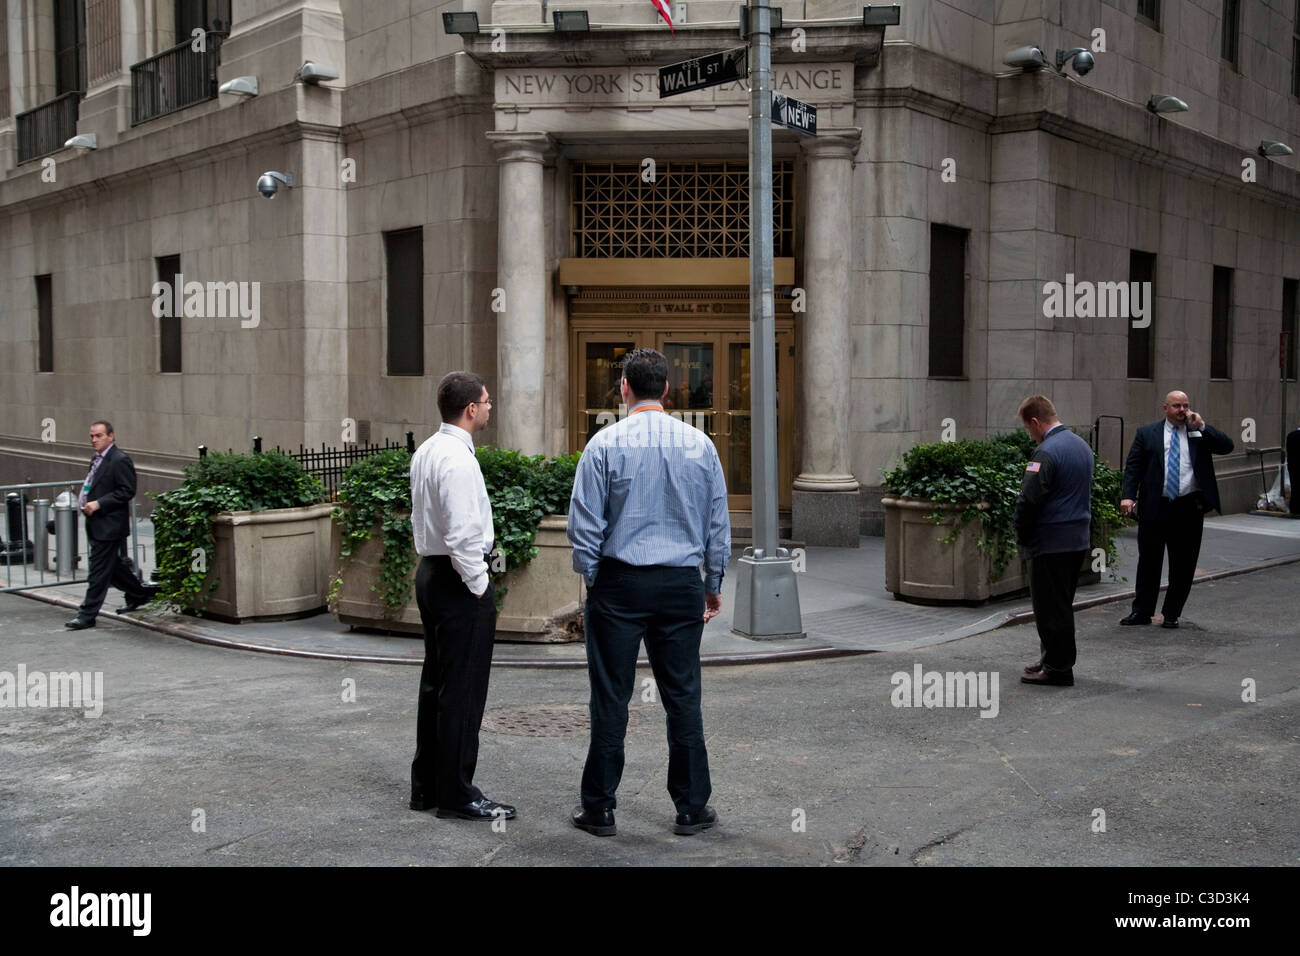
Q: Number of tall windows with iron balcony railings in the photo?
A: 2